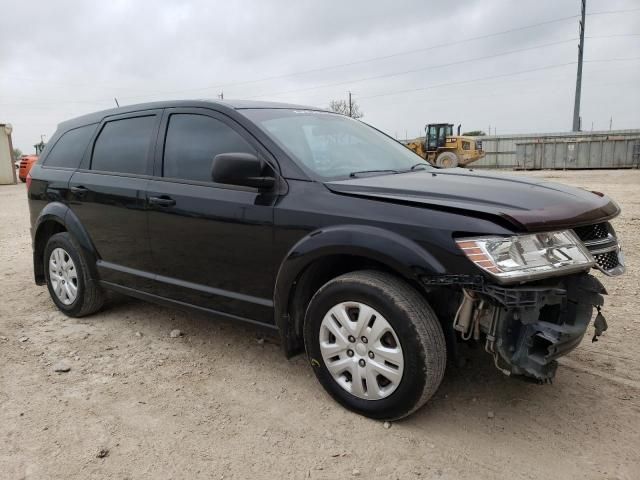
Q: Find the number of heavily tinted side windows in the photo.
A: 3